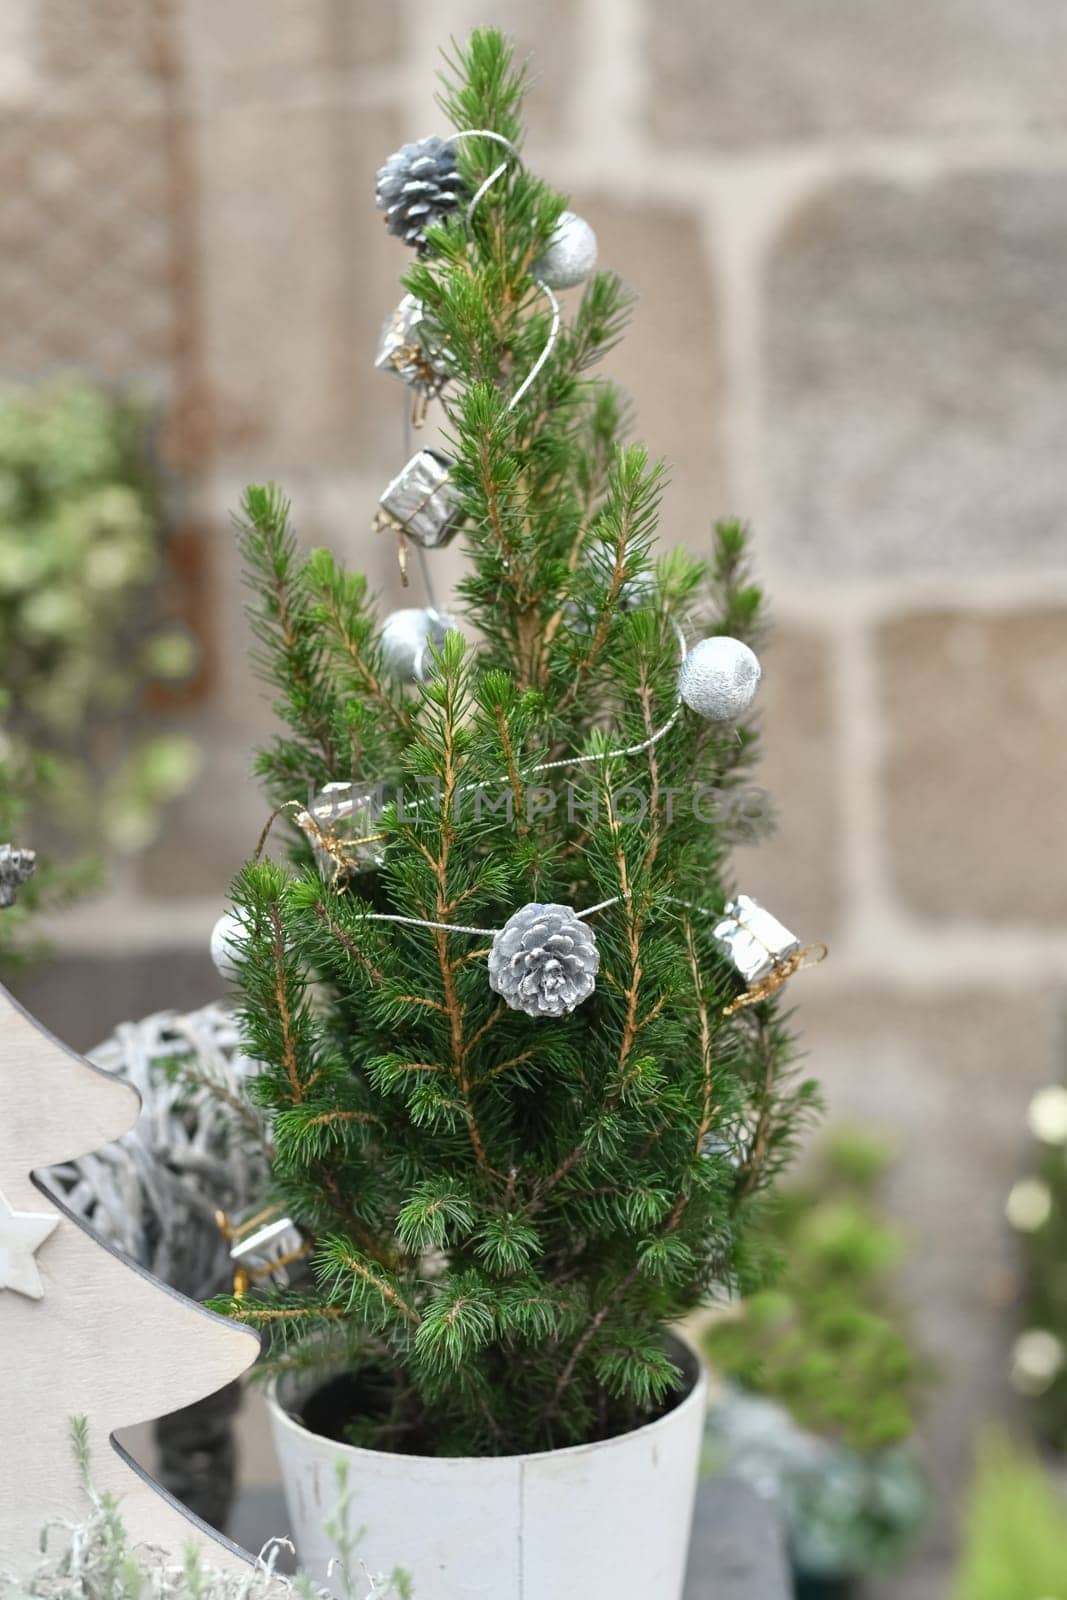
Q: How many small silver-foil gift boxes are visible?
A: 5